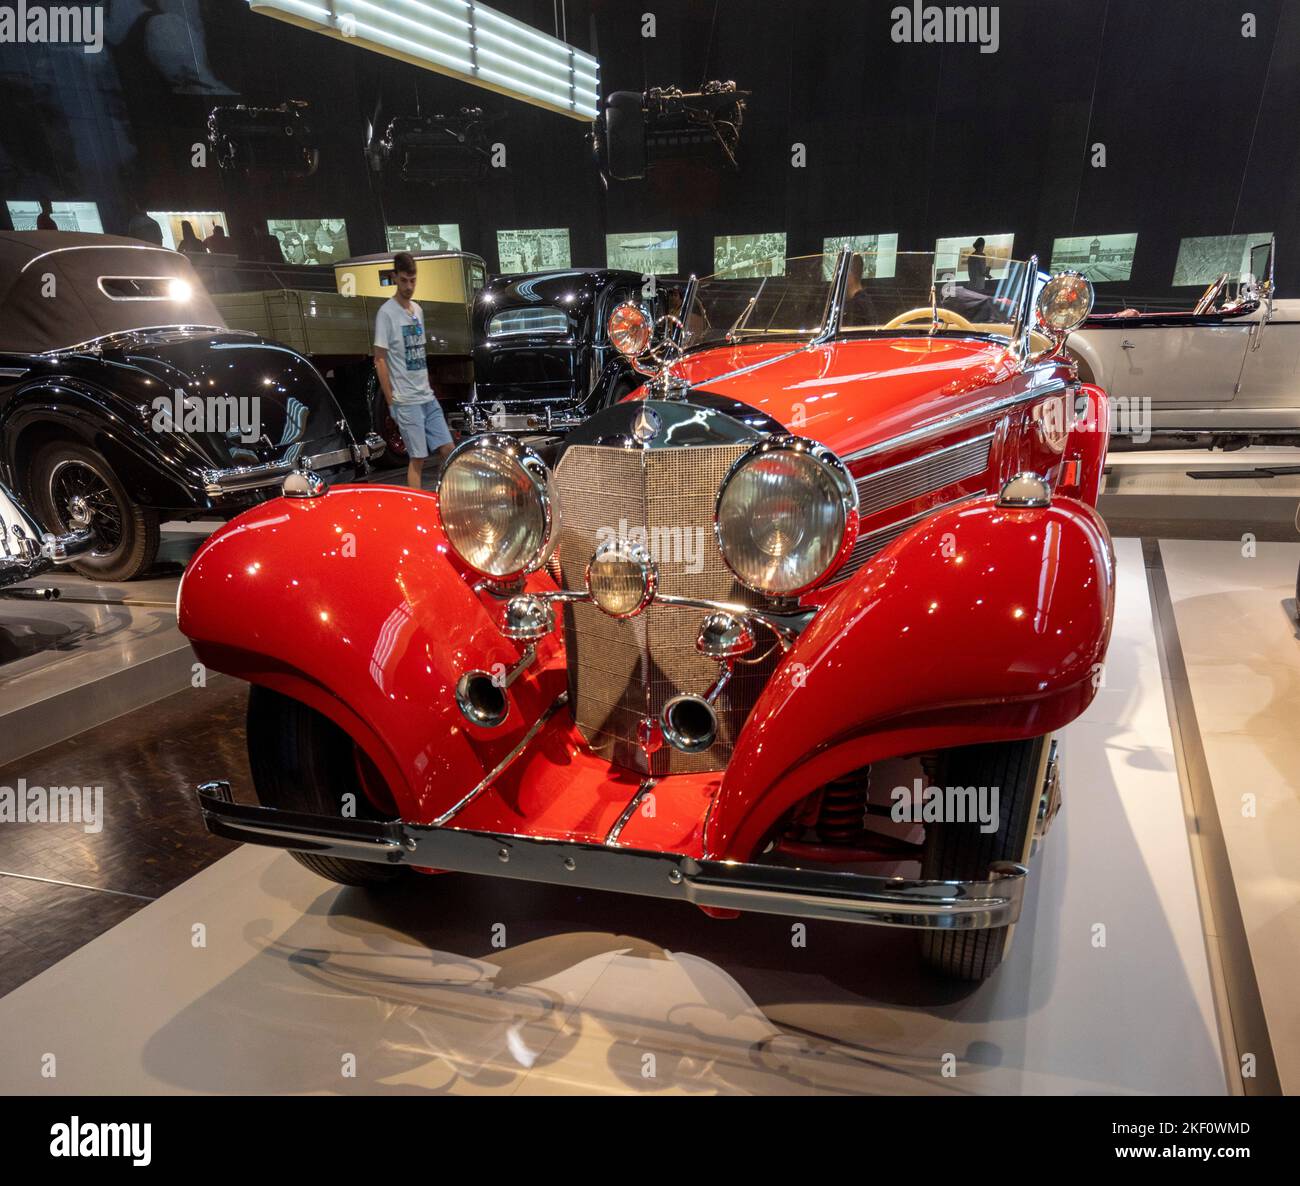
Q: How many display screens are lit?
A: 11